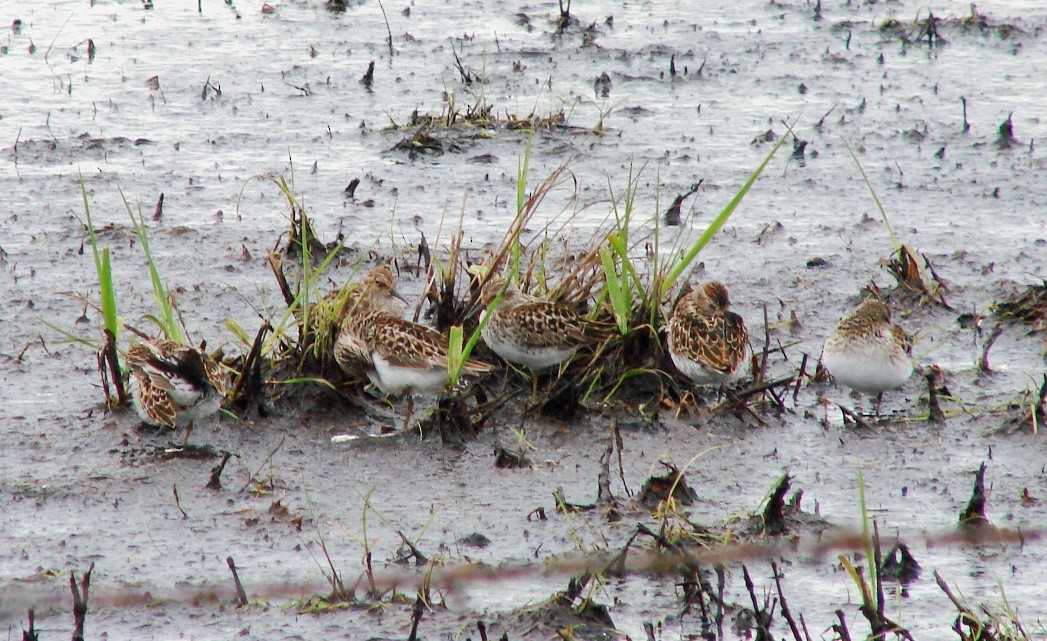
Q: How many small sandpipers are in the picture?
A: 6